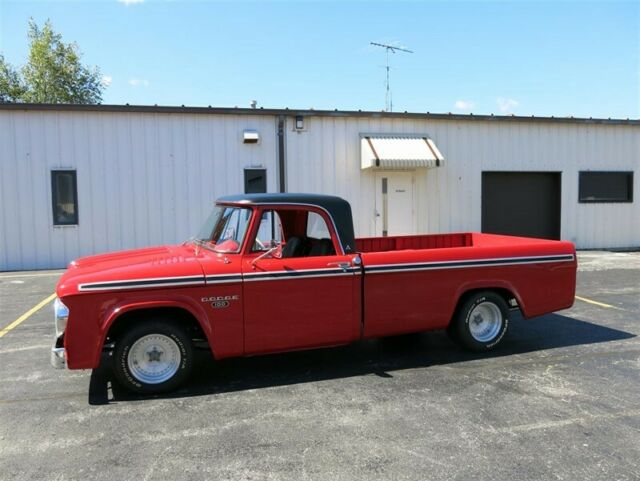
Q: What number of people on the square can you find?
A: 0